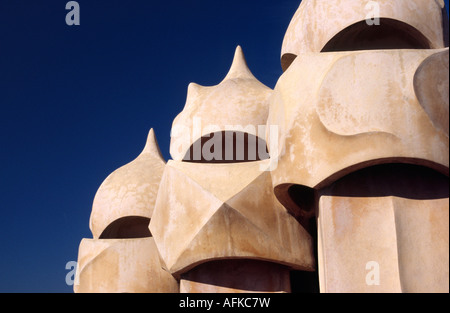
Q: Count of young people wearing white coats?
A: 0